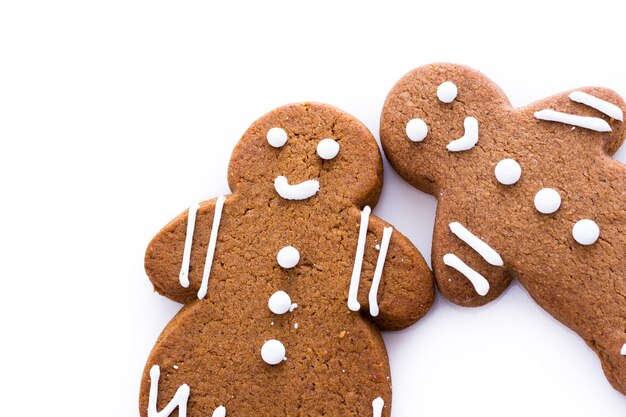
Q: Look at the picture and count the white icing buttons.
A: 6